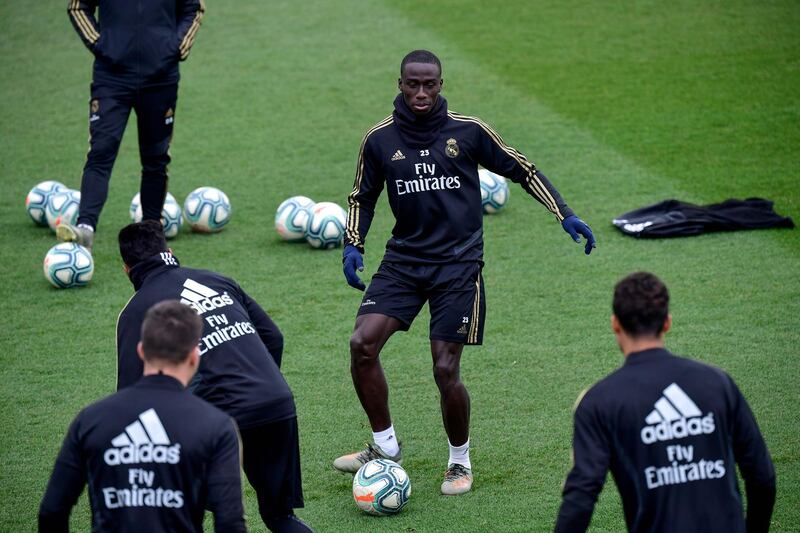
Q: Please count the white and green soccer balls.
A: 10